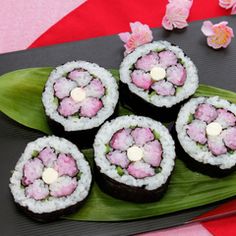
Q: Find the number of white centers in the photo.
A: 5